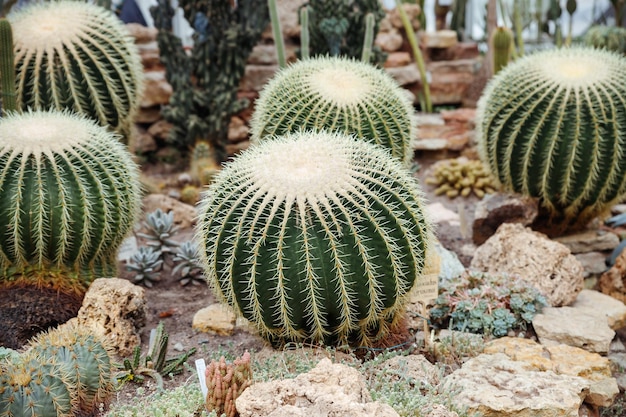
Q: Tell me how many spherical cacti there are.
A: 5